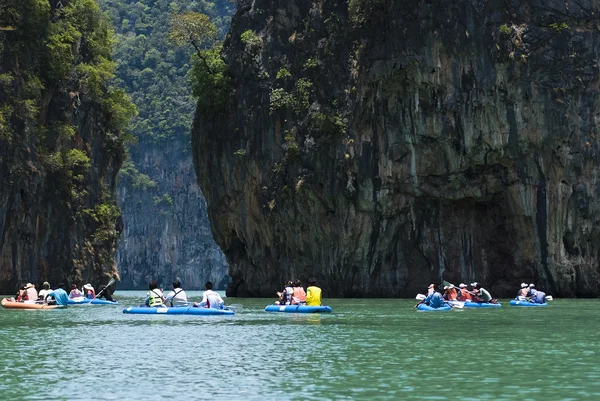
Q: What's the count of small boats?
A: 7